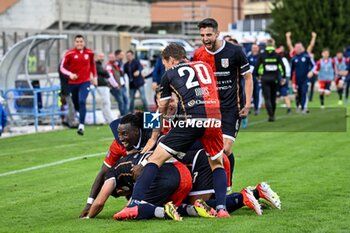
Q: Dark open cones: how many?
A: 0